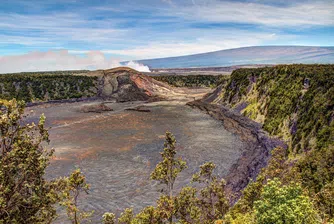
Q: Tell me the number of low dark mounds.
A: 2